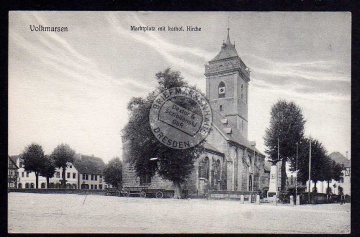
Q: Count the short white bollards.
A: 6